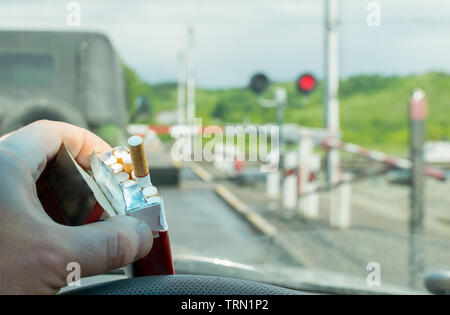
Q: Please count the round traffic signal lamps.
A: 2